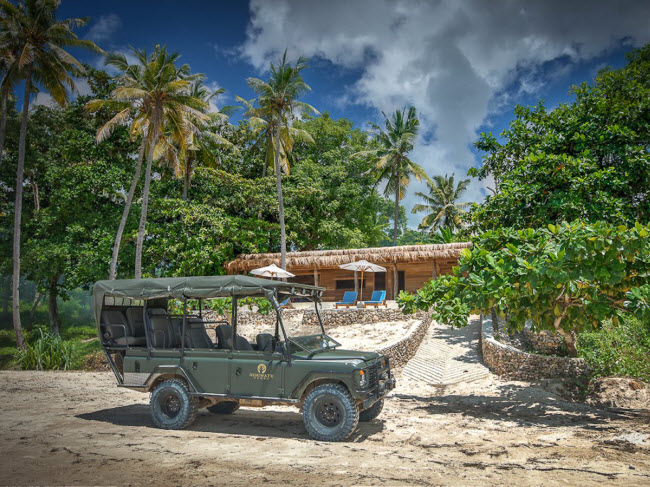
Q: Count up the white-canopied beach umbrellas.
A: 2